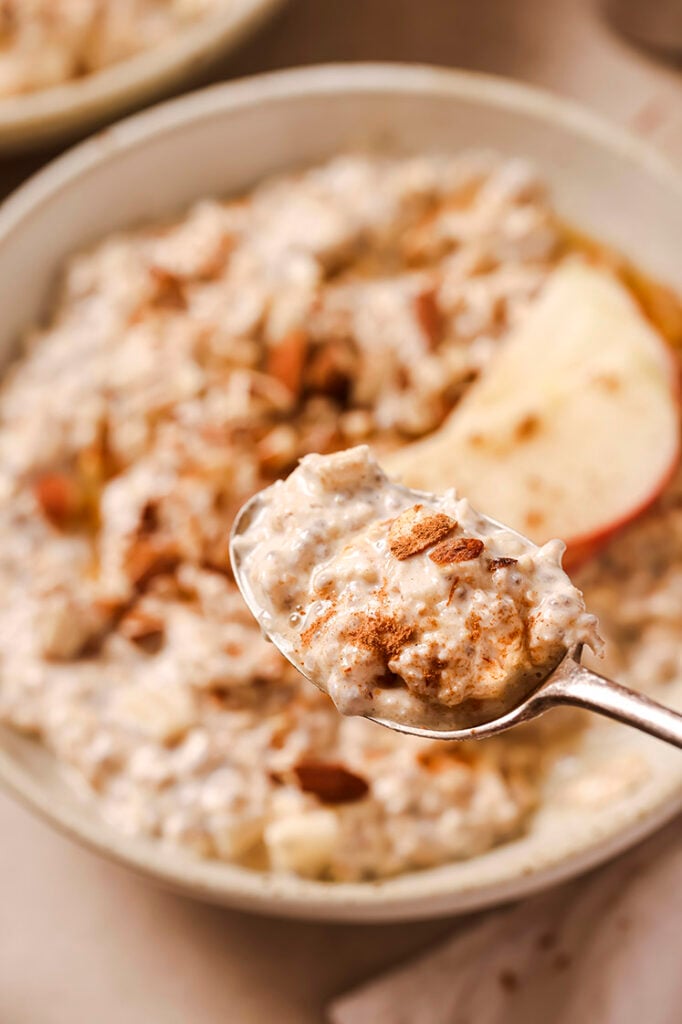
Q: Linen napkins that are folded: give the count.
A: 1